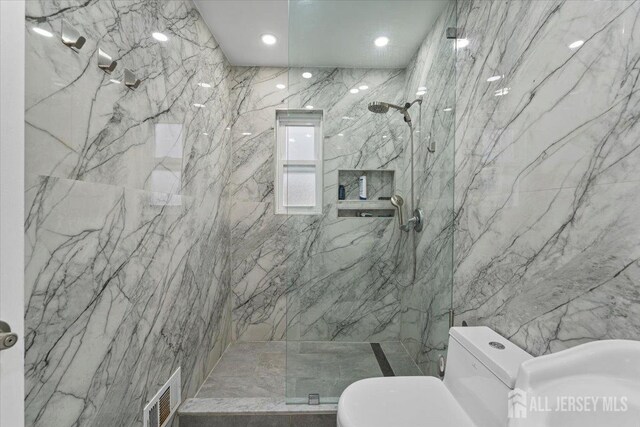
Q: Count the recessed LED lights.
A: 2